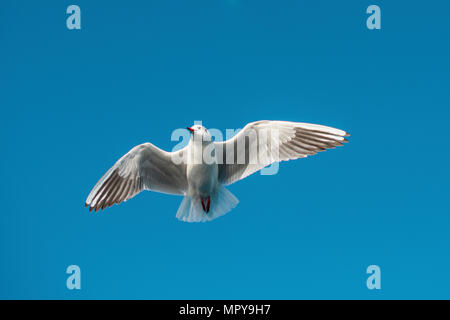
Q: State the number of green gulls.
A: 0